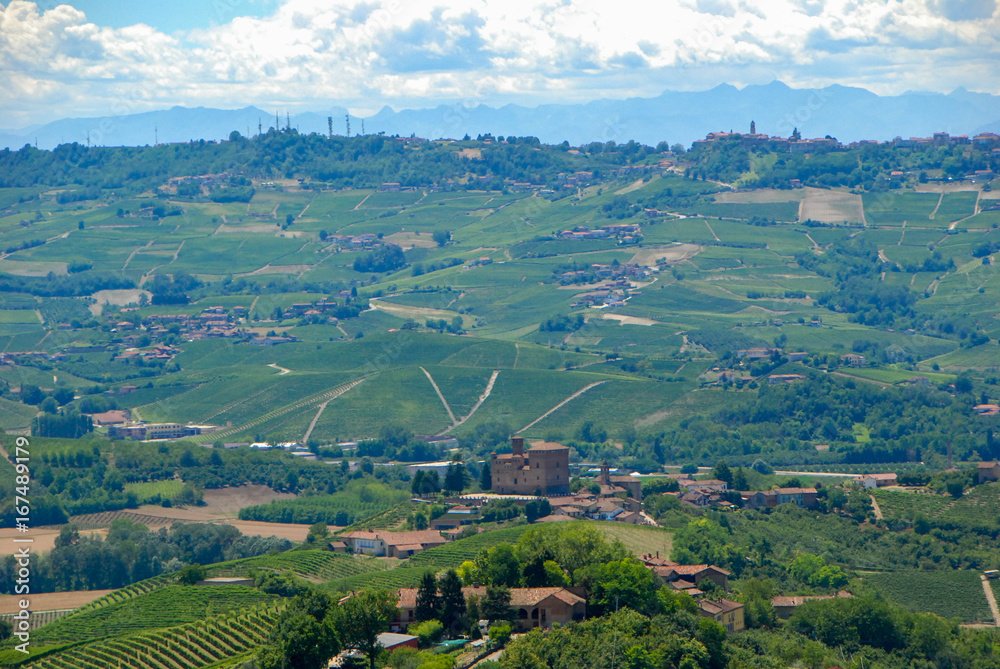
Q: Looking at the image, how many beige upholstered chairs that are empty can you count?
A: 0